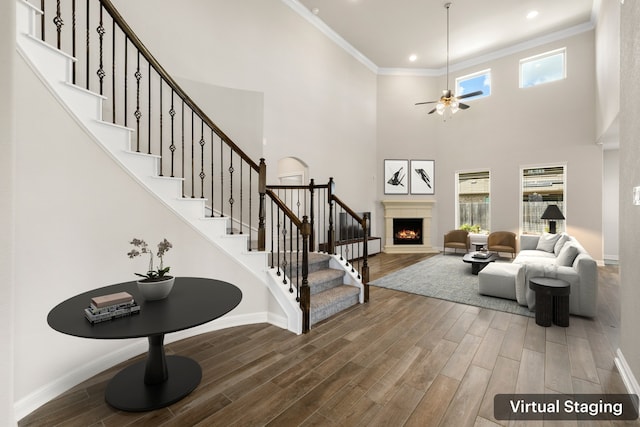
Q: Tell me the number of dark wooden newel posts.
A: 5